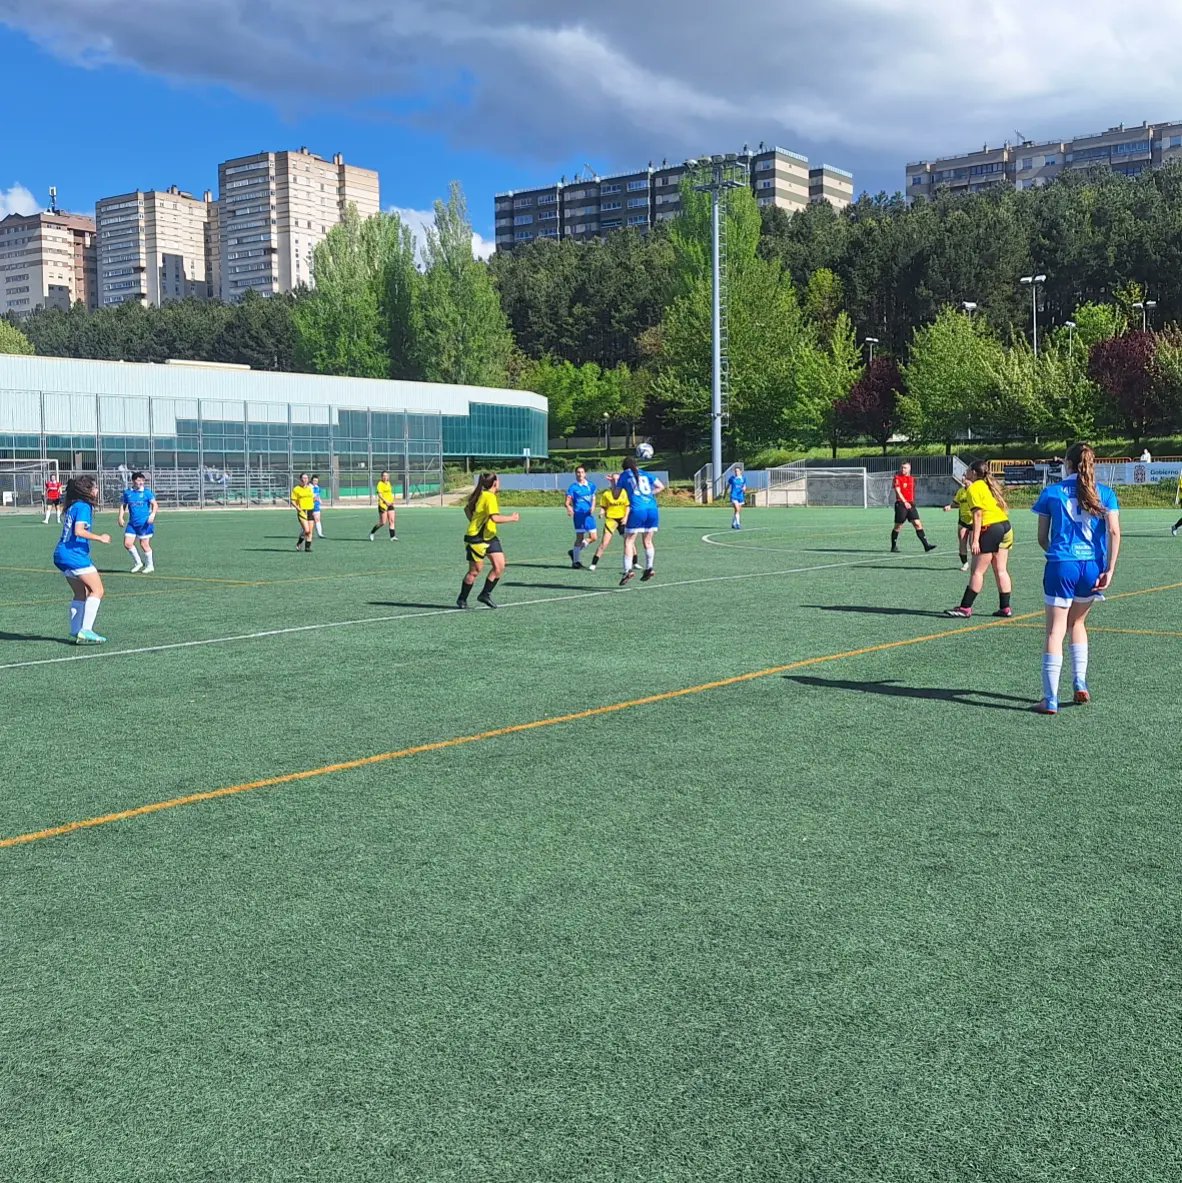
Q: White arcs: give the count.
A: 1